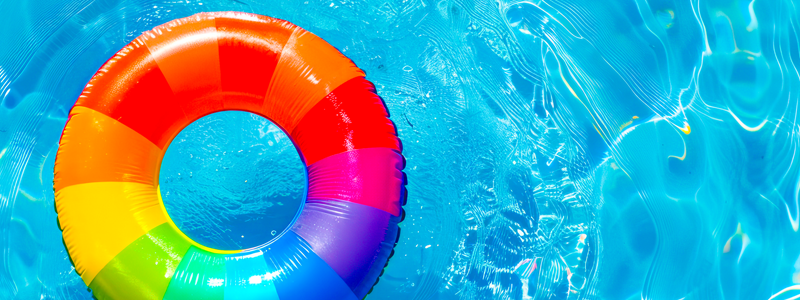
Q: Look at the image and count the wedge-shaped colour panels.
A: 13